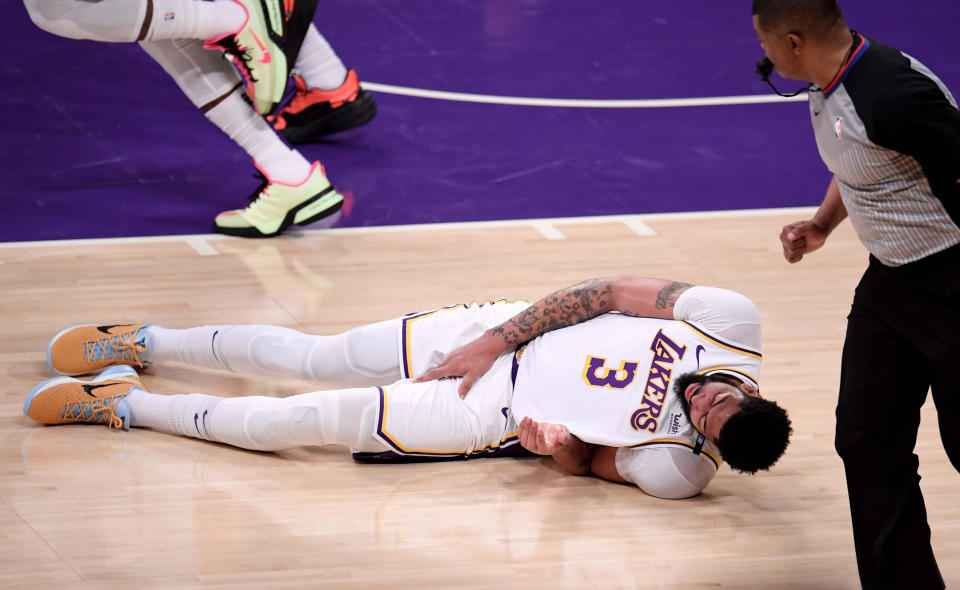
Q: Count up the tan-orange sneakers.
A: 2